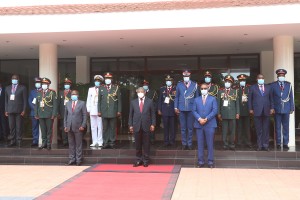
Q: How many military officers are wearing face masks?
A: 12